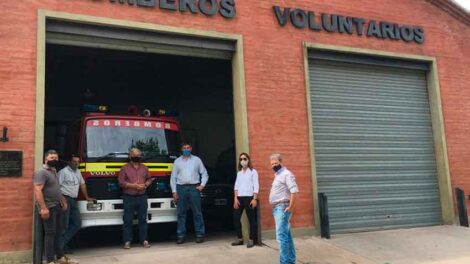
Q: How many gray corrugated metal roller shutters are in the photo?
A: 1